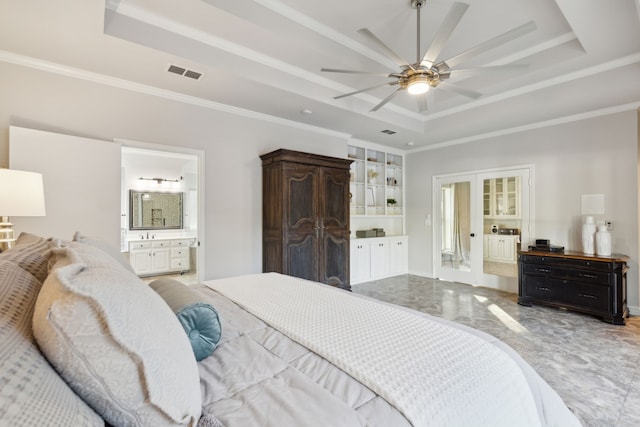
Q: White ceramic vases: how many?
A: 2